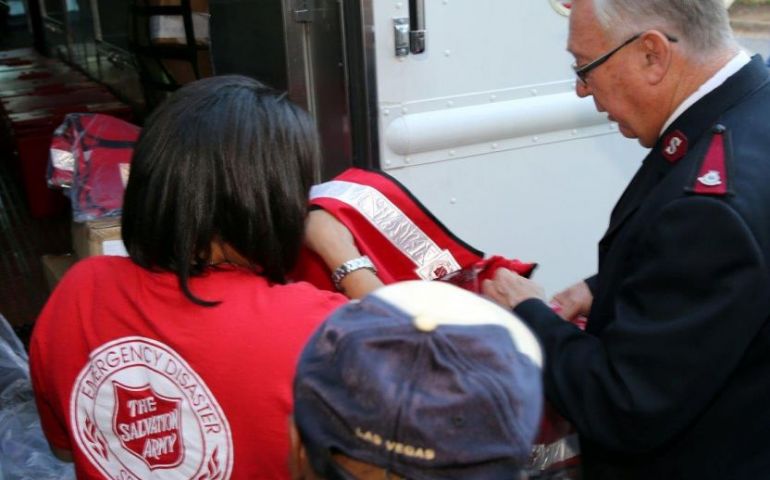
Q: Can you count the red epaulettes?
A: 1